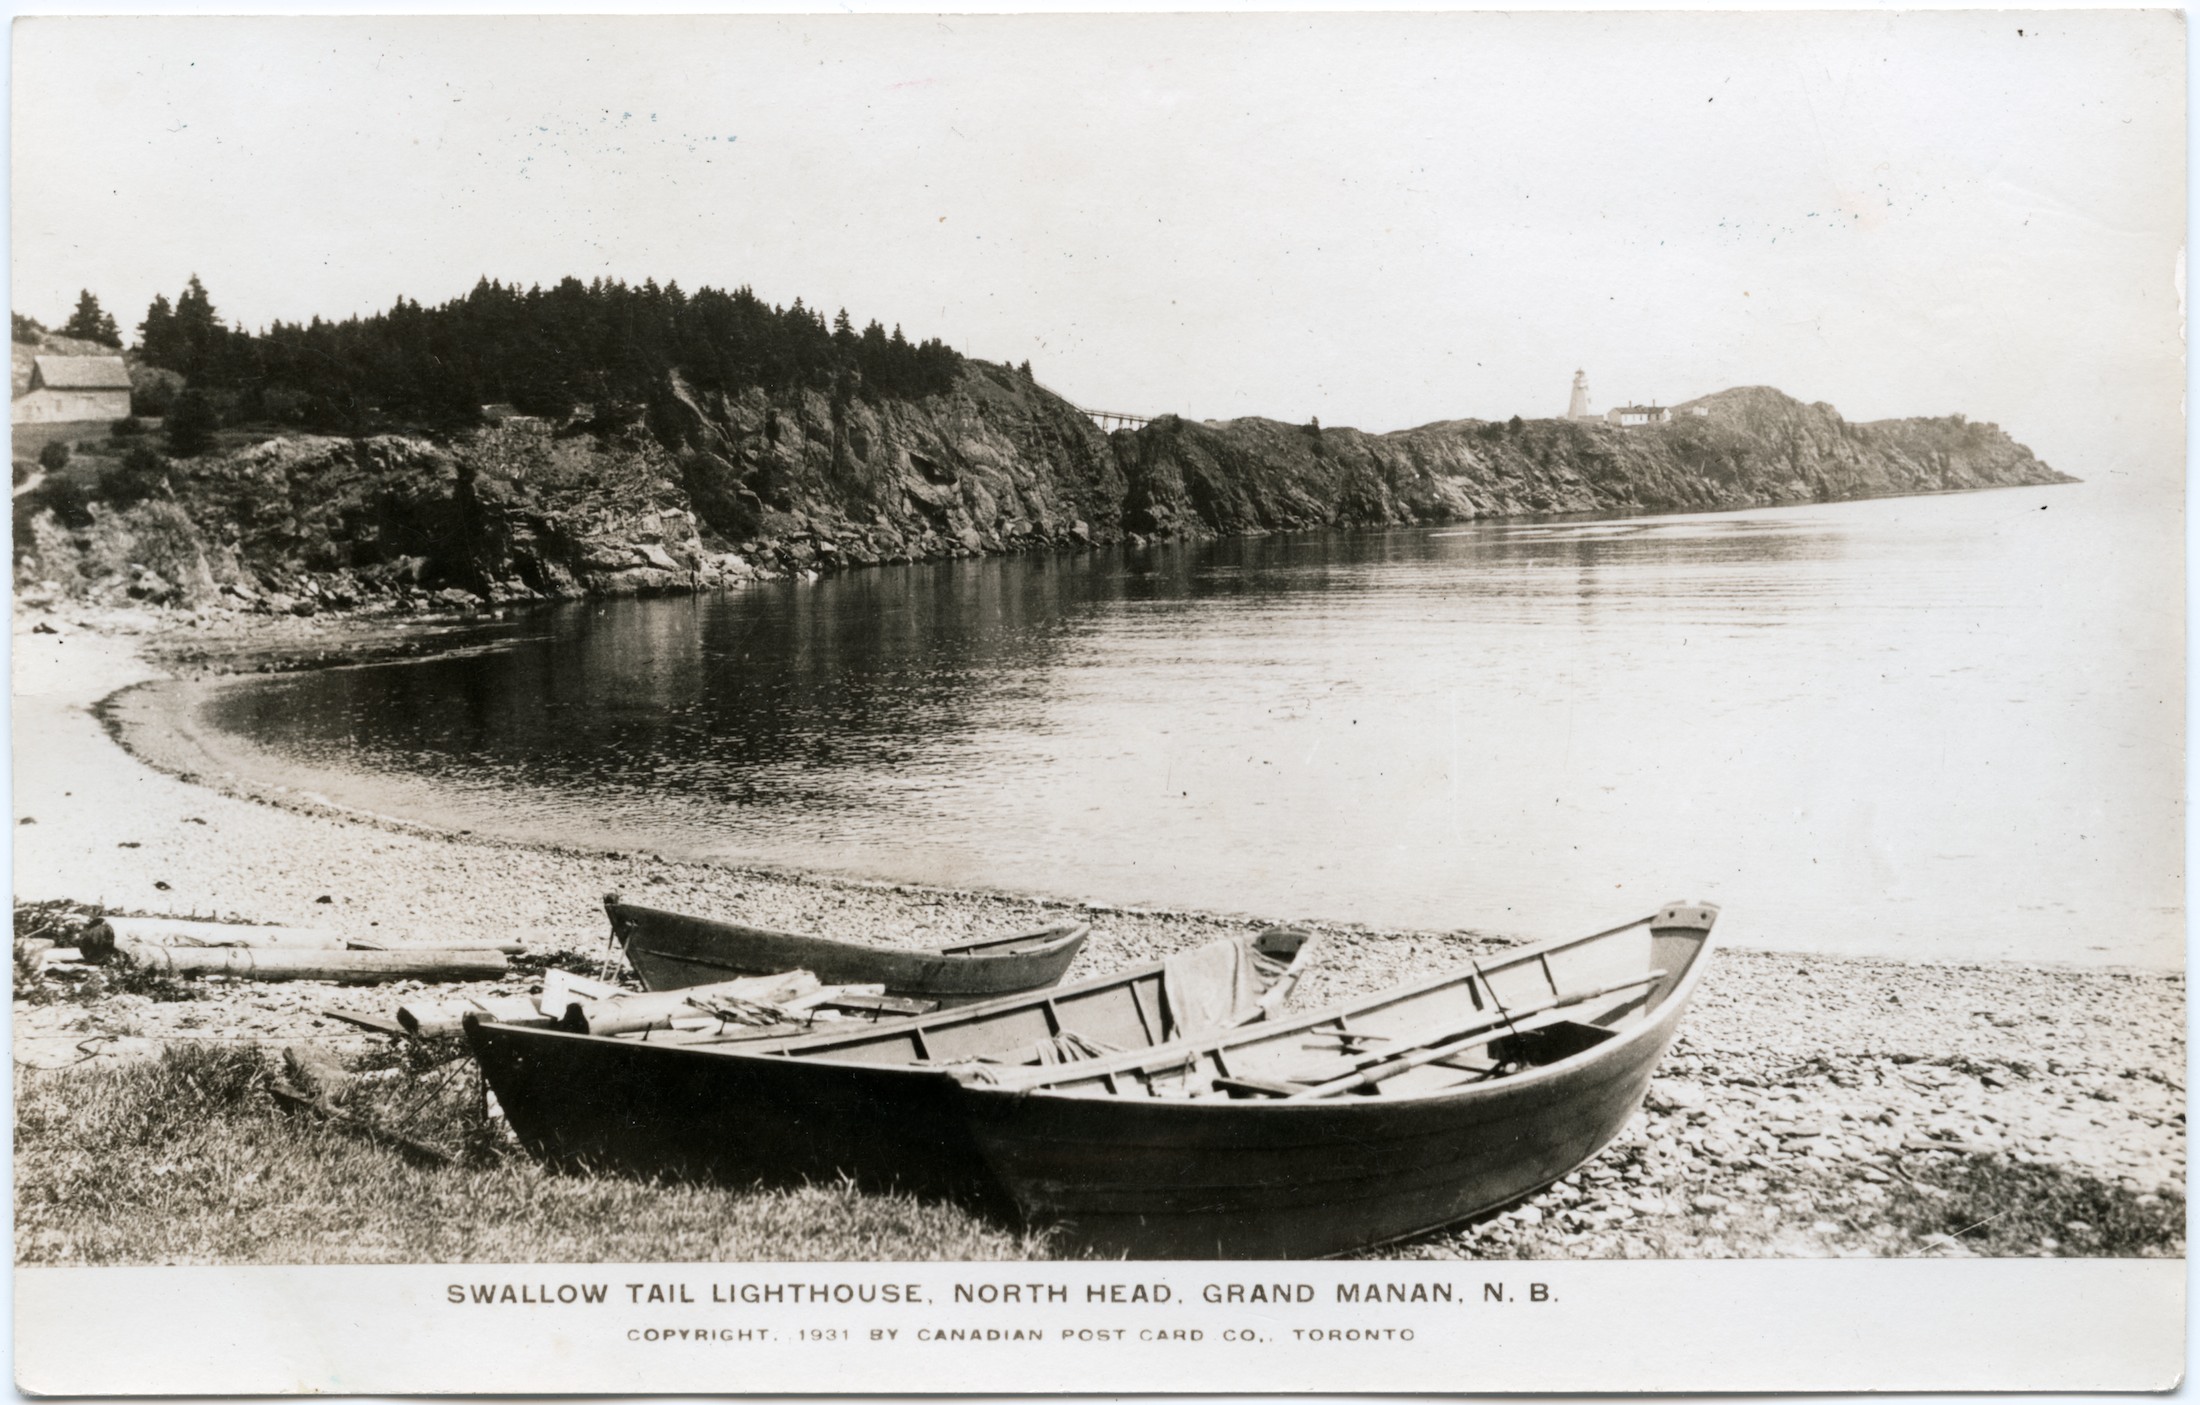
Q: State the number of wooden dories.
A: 3